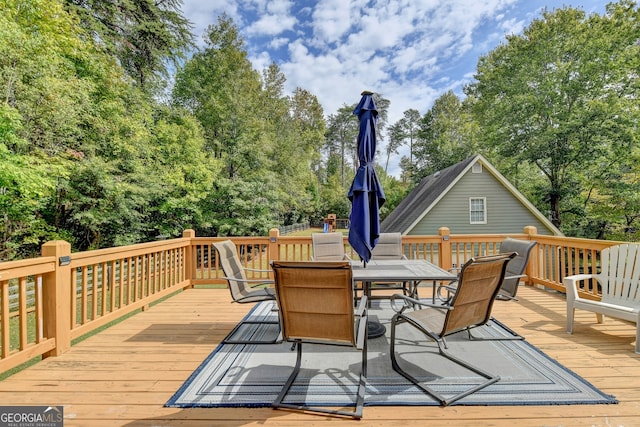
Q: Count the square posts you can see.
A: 5